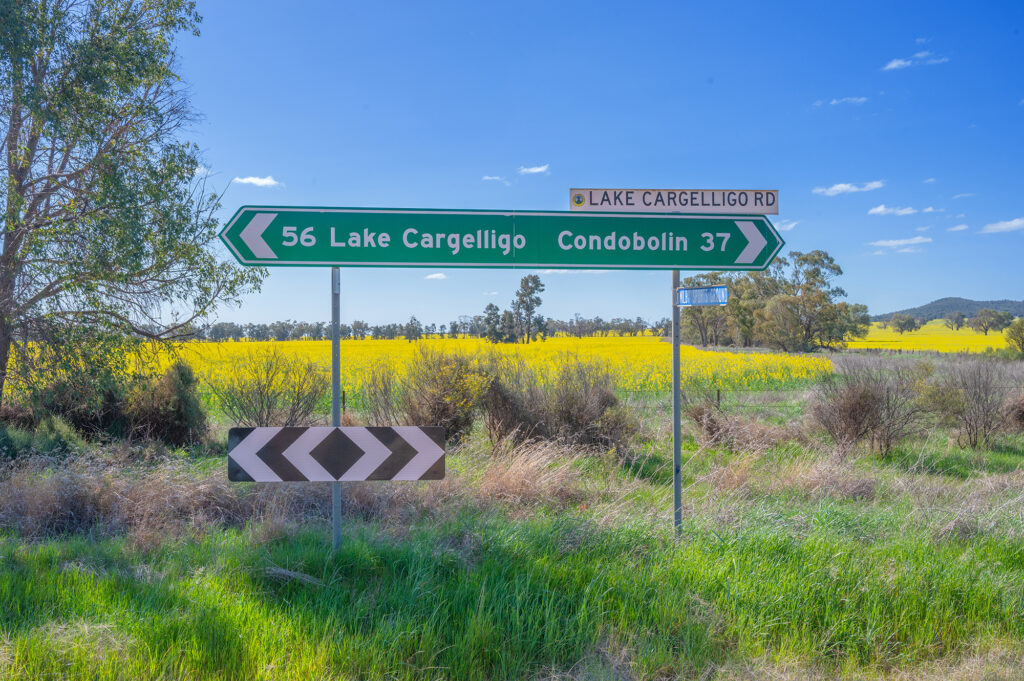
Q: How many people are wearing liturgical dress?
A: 0